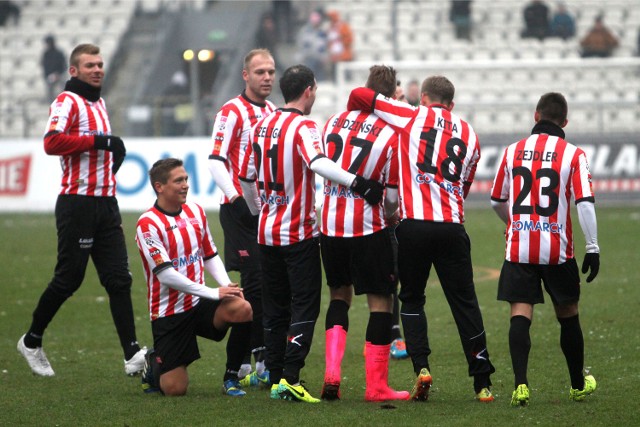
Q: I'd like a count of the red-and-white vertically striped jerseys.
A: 7